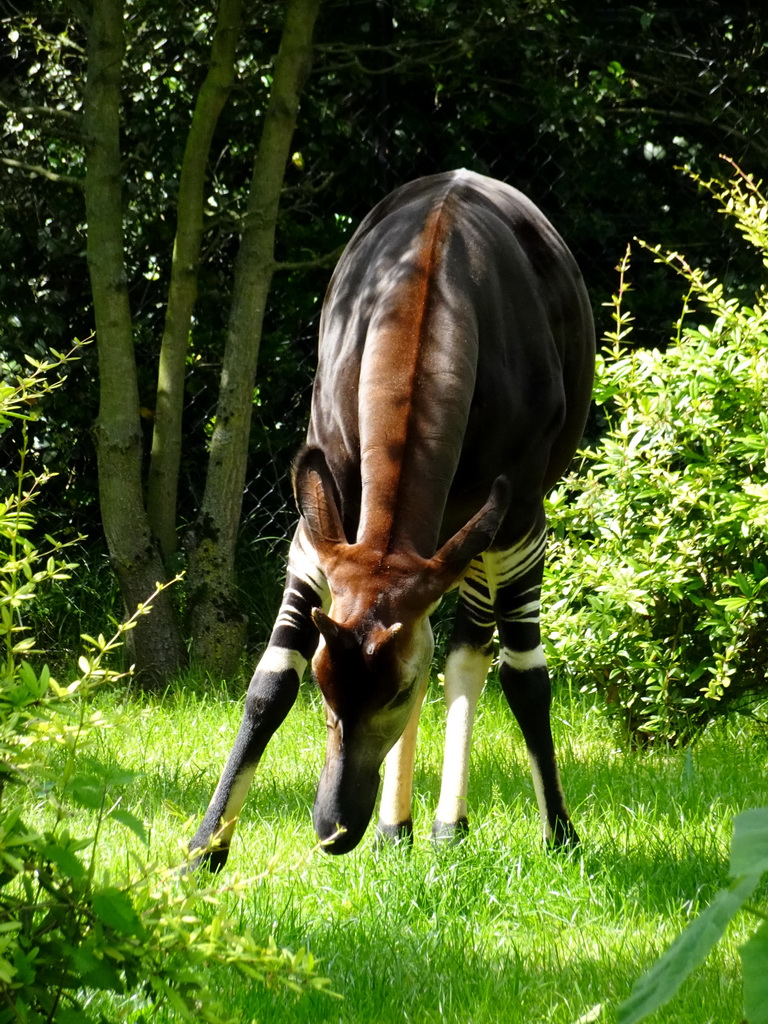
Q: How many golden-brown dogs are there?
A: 0